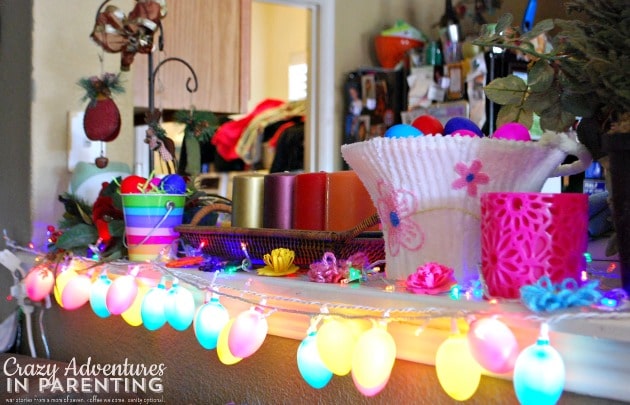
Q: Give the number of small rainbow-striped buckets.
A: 1